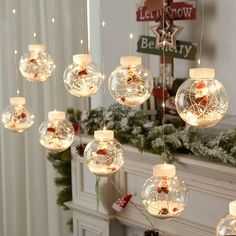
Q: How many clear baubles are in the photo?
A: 9